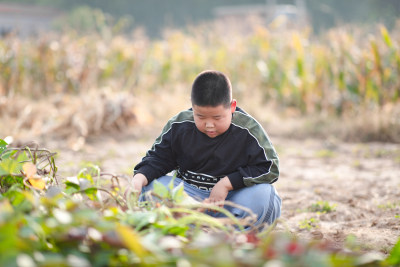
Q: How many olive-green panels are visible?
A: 2